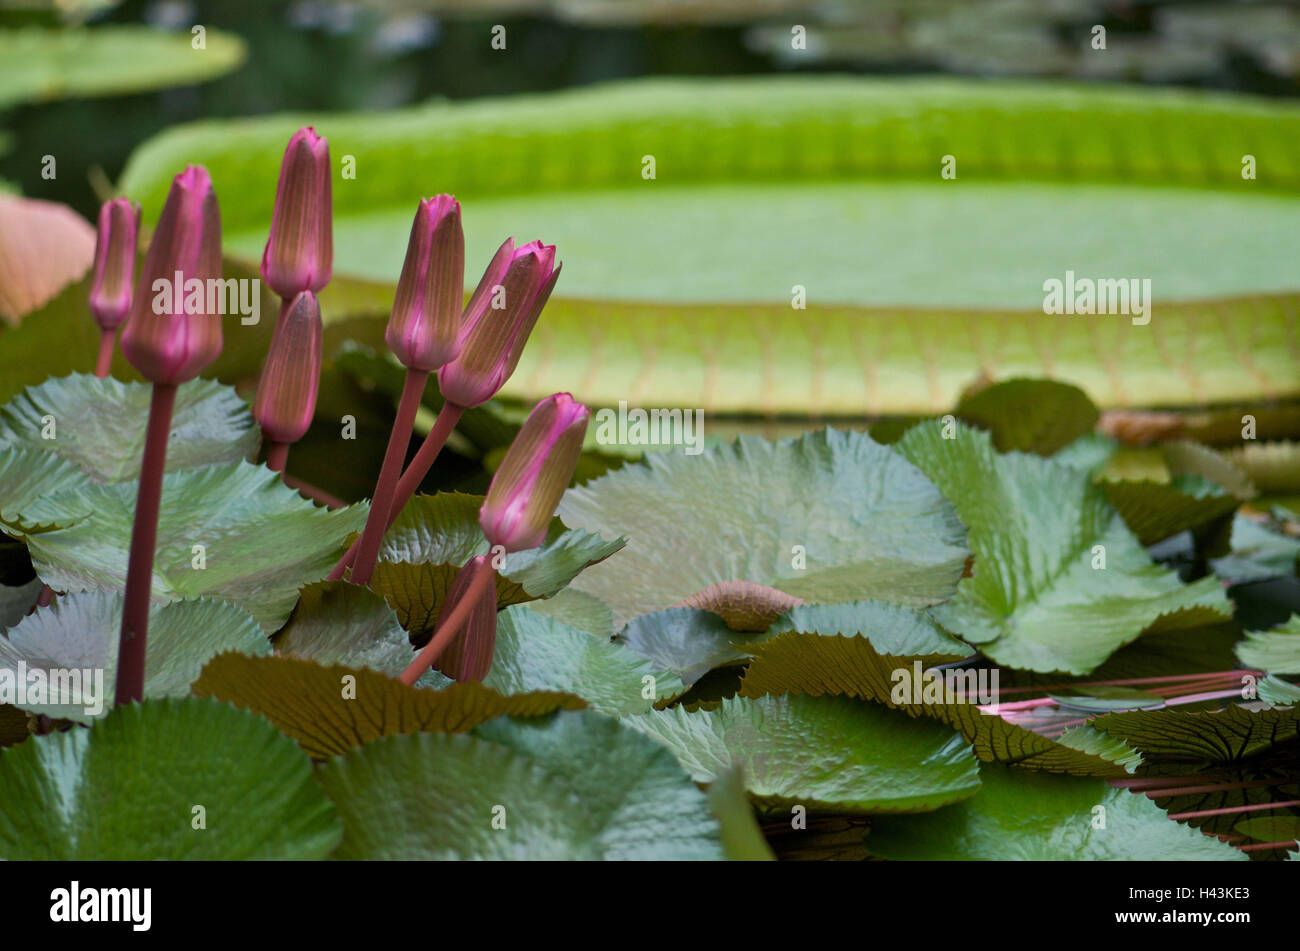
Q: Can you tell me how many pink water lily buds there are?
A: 8